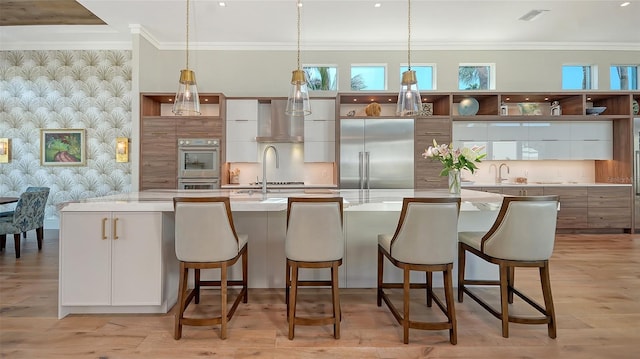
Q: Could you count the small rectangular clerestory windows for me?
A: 6